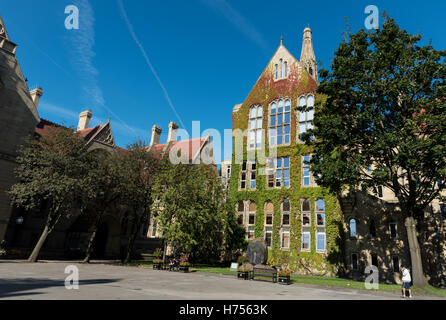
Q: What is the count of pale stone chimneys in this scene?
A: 4